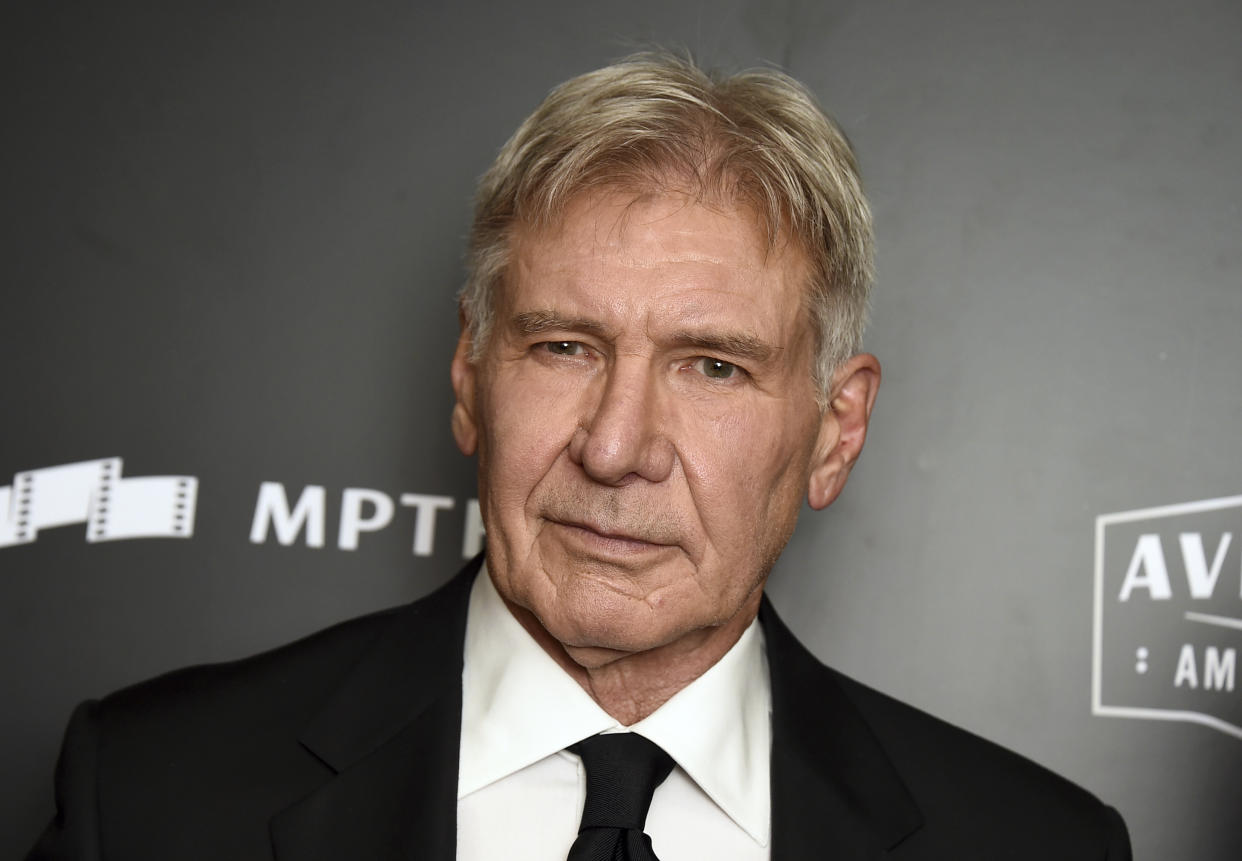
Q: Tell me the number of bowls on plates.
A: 0